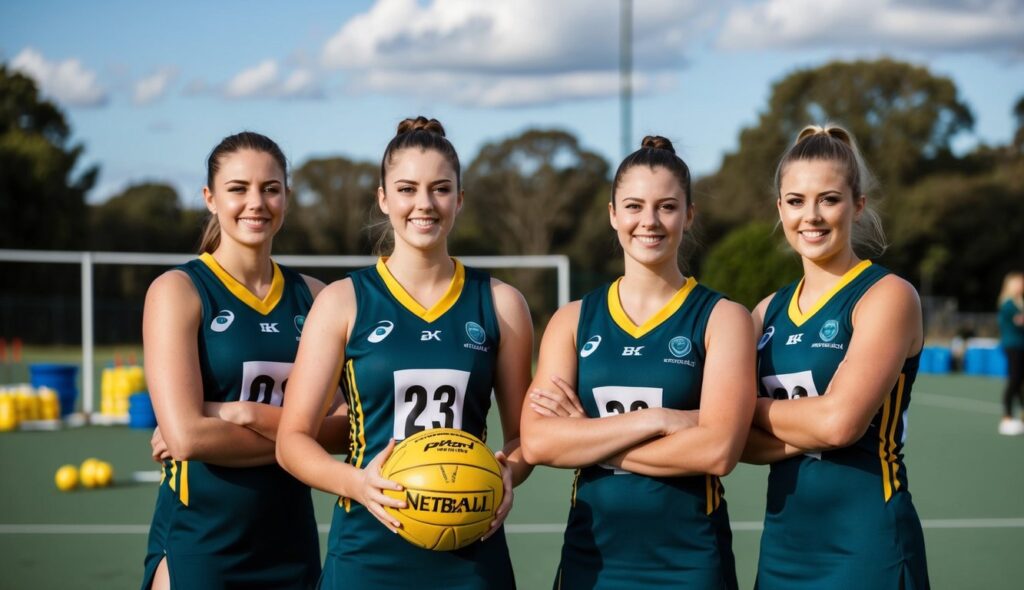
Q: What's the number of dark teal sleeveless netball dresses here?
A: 4